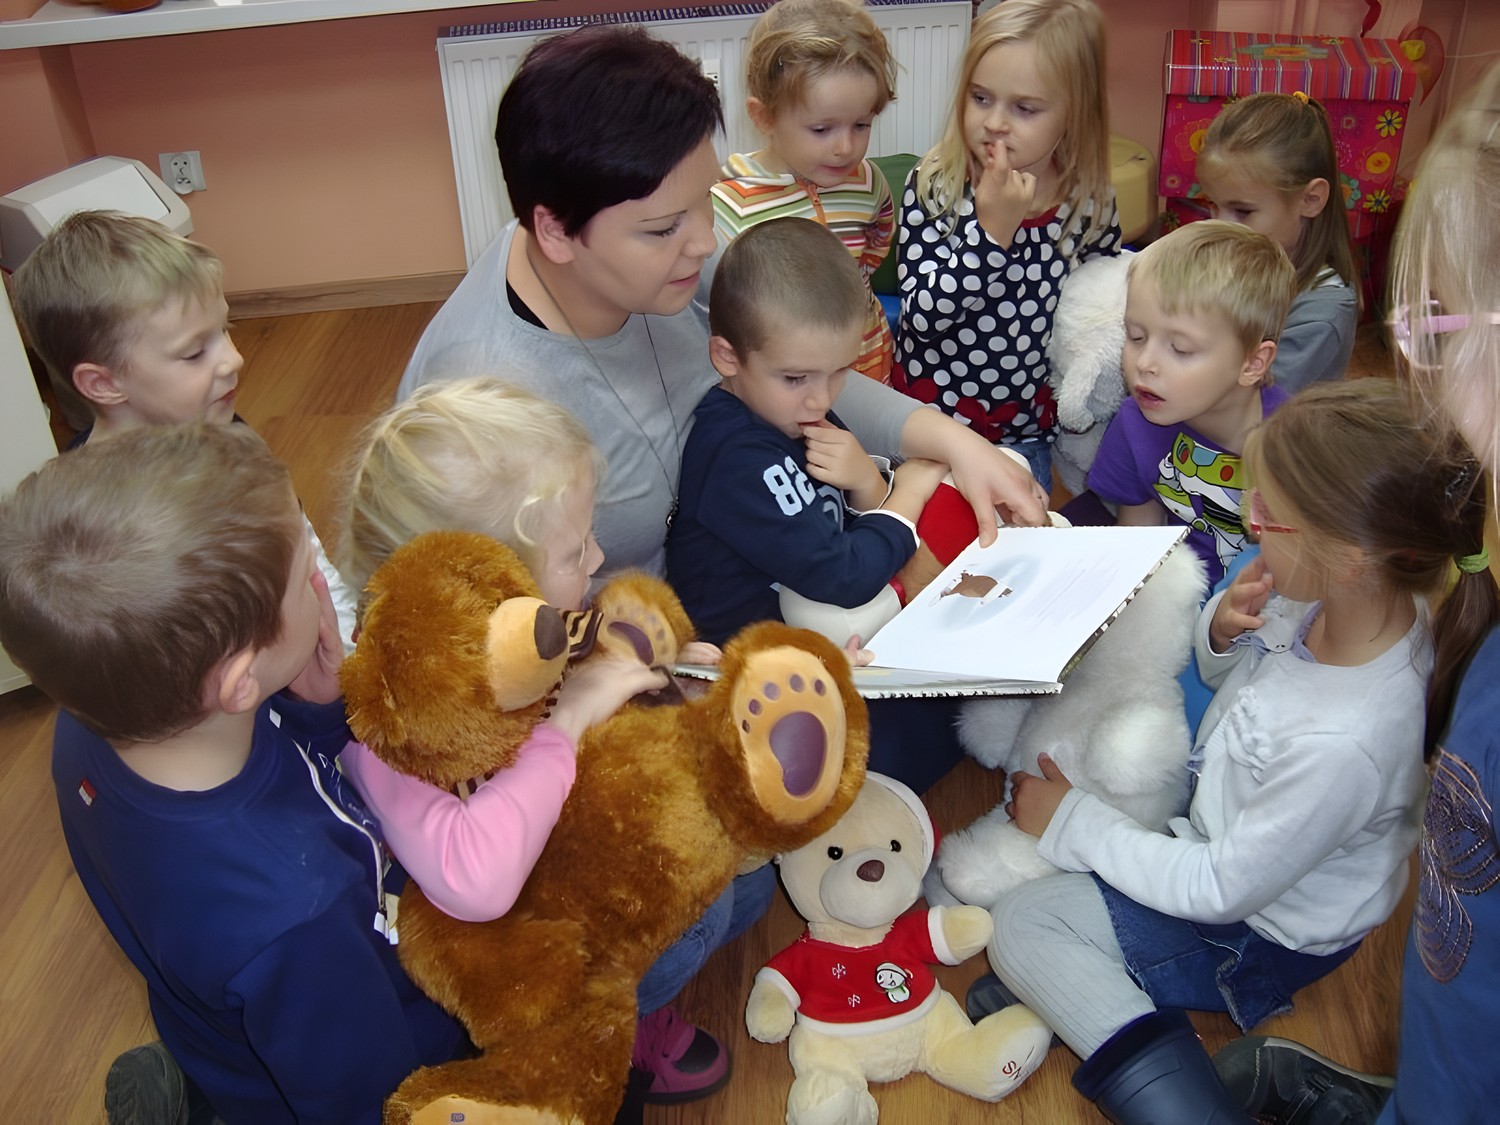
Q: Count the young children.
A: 10